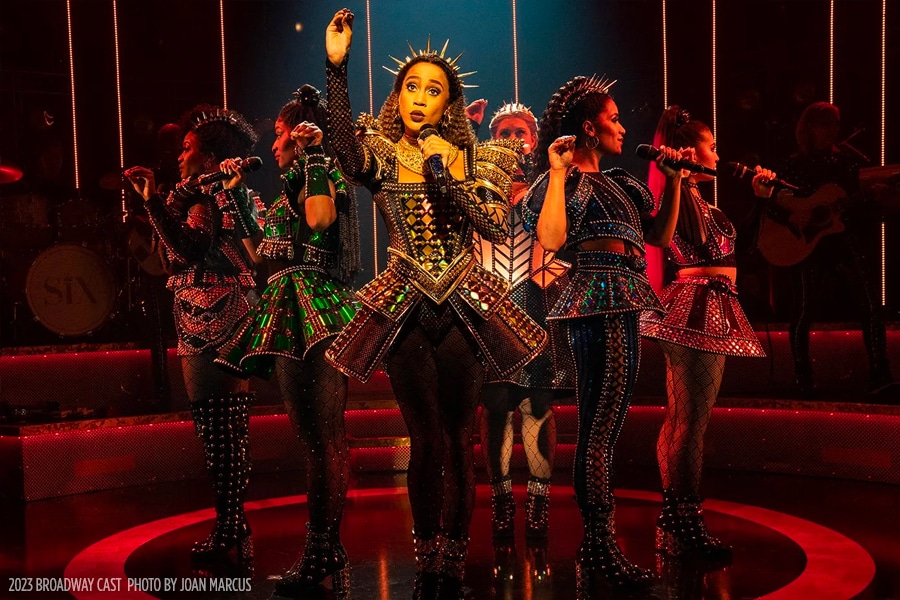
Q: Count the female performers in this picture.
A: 6